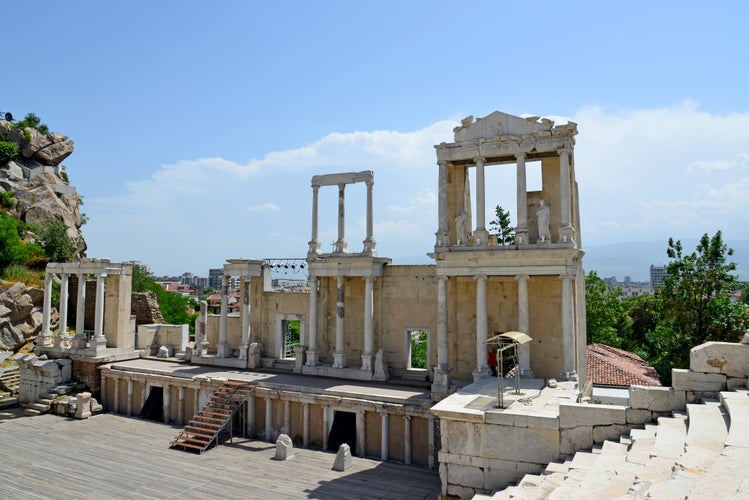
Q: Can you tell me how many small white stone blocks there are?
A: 2